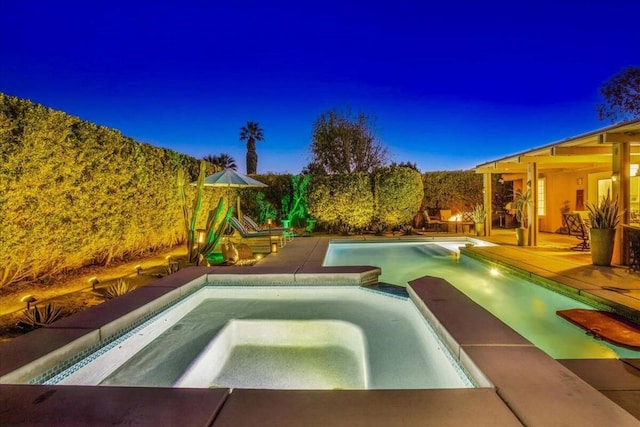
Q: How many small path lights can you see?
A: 4